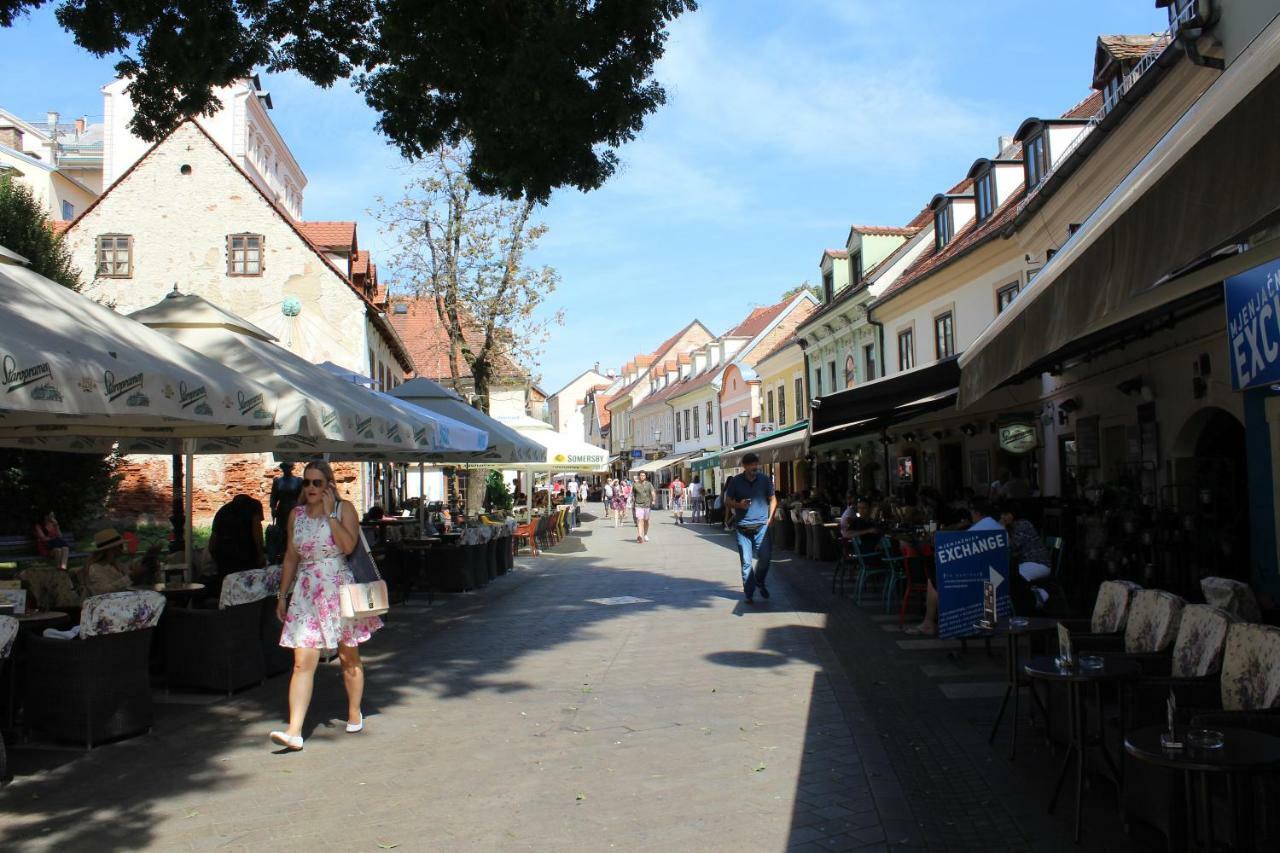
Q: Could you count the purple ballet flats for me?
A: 0